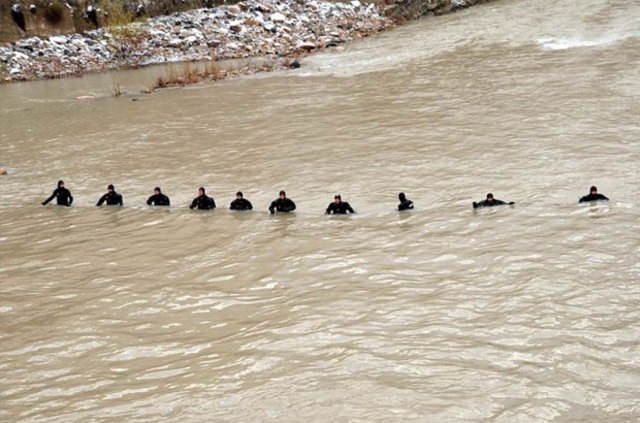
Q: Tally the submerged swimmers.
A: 10